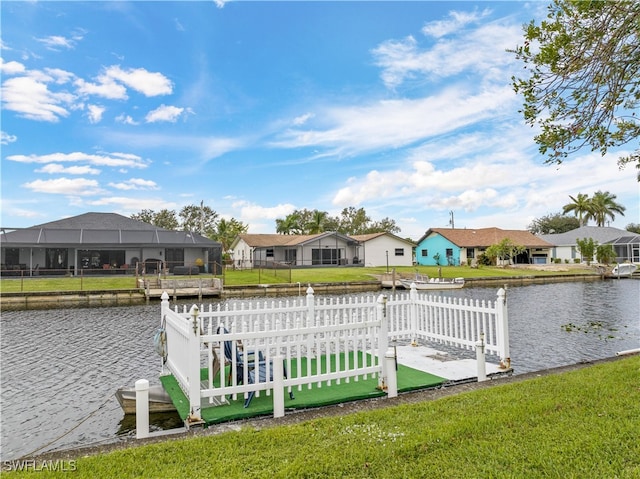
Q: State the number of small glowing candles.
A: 0